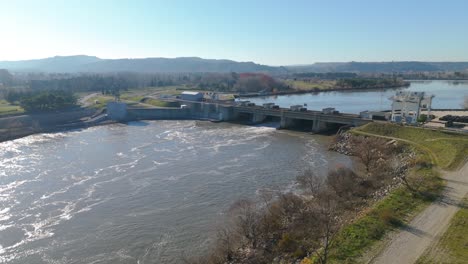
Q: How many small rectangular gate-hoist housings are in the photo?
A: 4